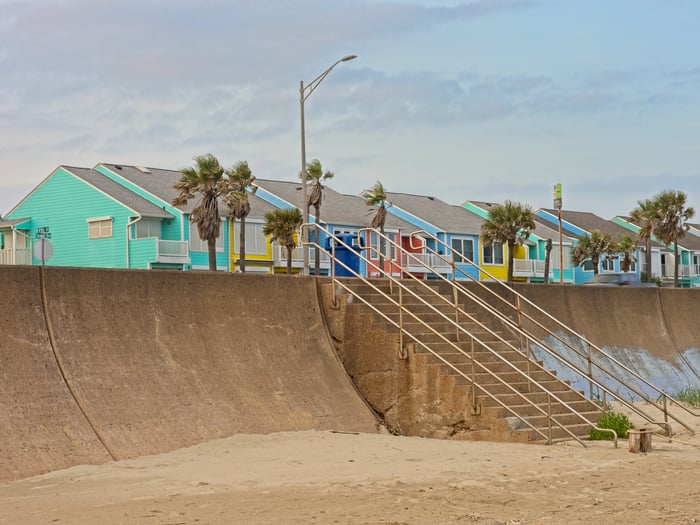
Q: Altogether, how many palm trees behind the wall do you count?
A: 10